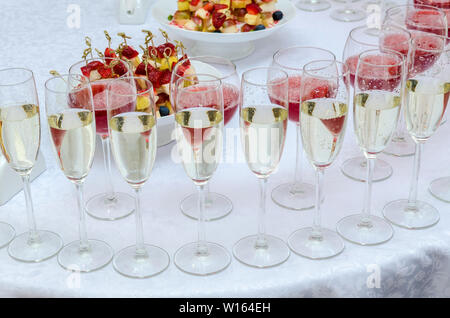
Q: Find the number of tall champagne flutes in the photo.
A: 8